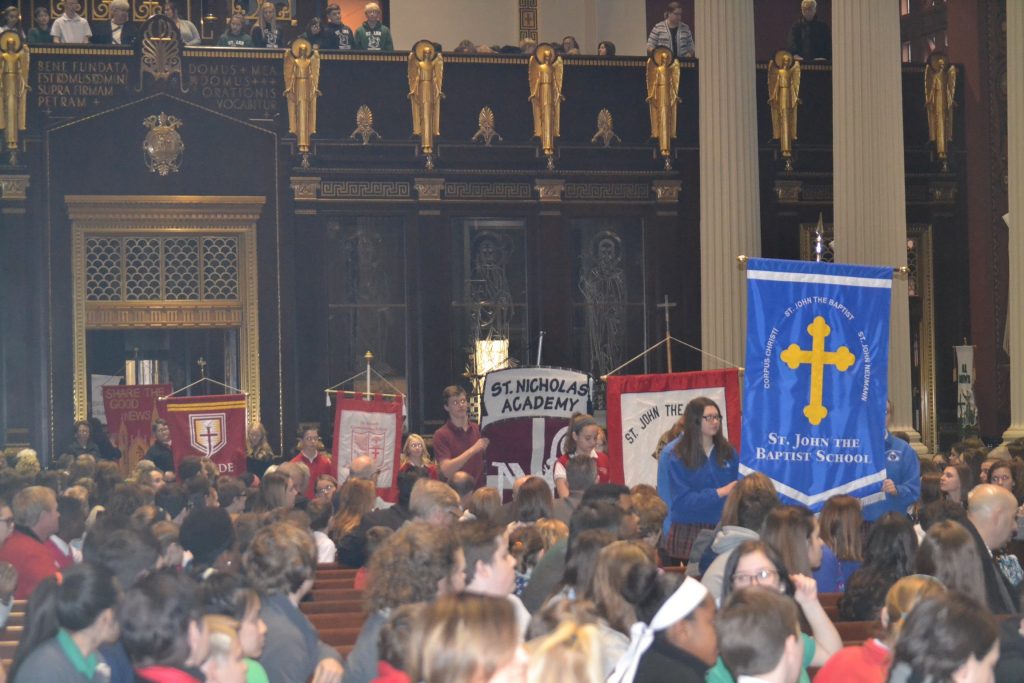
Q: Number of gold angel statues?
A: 7